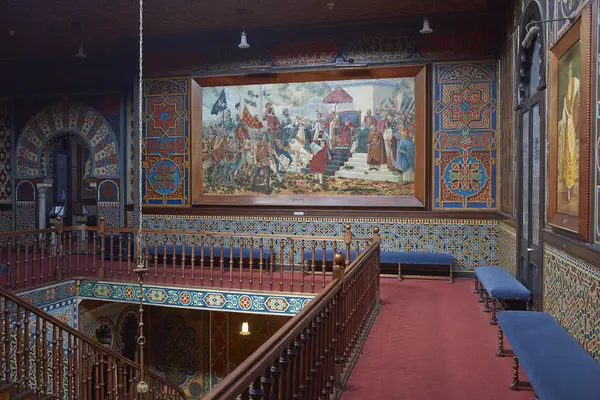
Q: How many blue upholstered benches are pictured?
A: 4